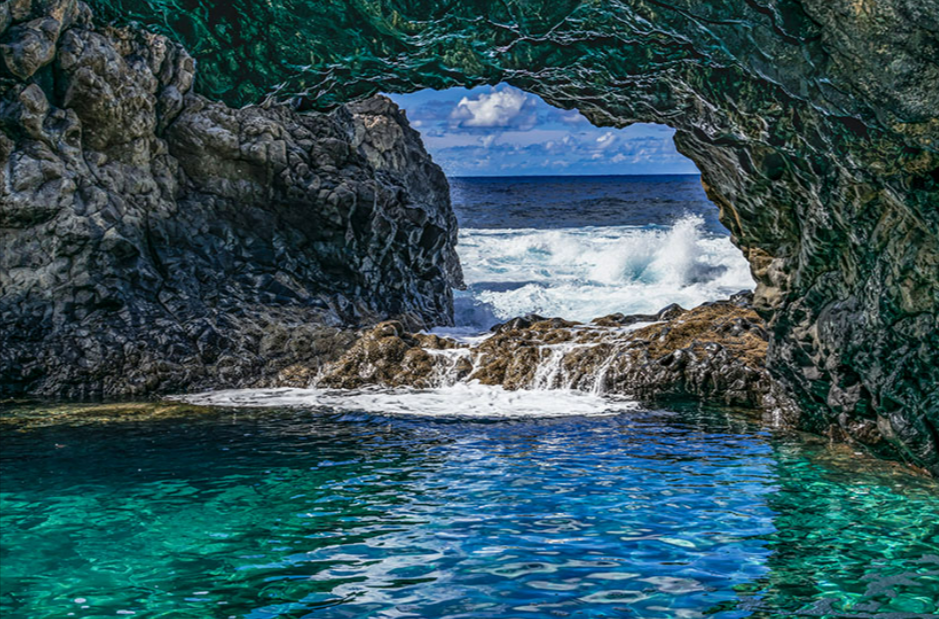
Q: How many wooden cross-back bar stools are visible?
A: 0